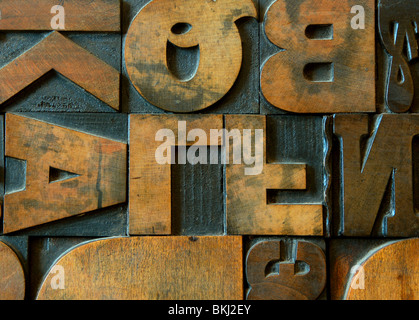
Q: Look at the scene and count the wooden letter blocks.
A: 12